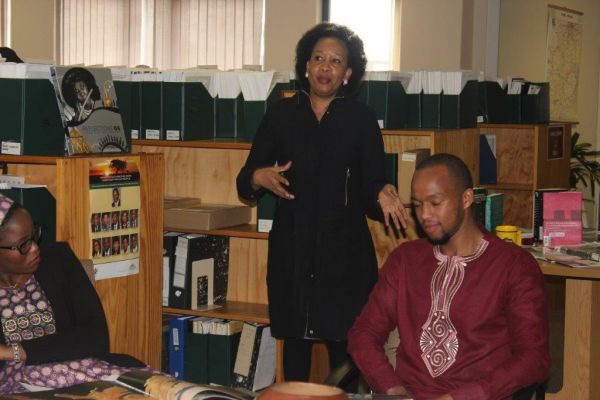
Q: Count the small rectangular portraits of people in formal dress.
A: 11